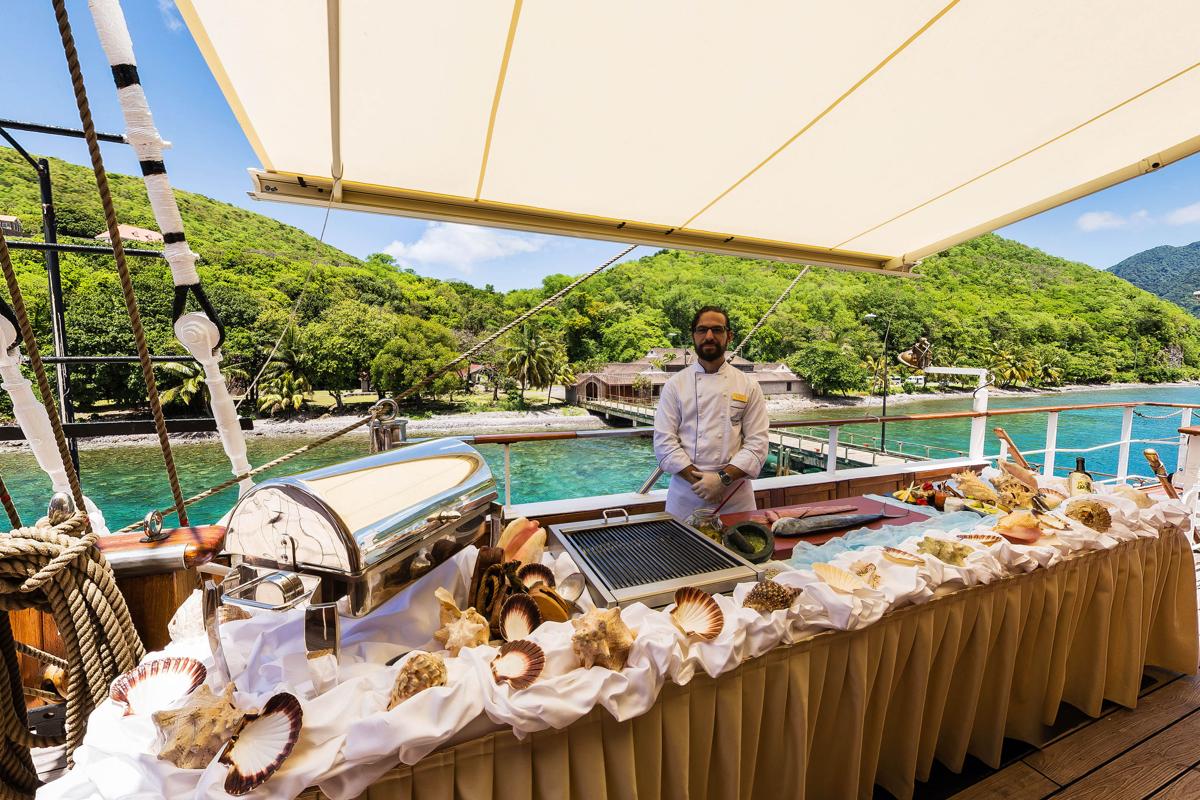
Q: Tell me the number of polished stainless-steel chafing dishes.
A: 1